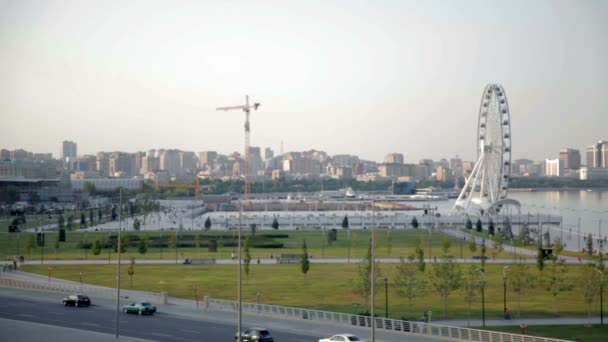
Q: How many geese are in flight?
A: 0